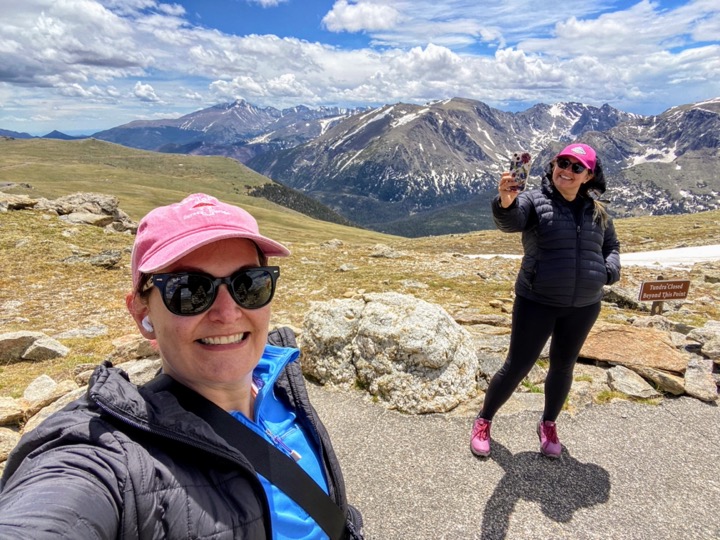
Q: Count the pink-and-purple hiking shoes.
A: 2